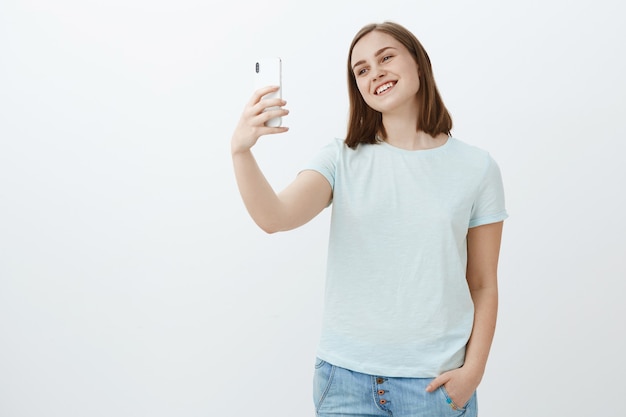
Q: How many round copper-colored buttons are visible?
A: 3